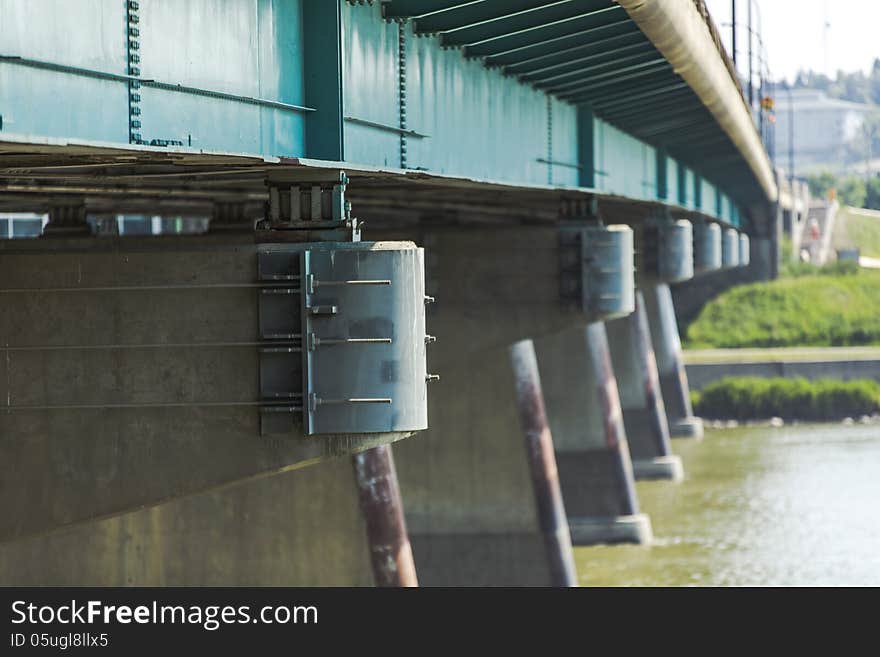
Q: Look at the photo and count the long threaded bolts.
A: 3